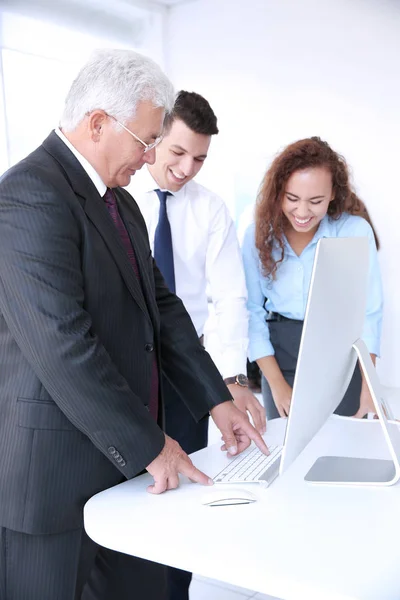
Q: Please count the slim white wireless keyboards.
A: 1